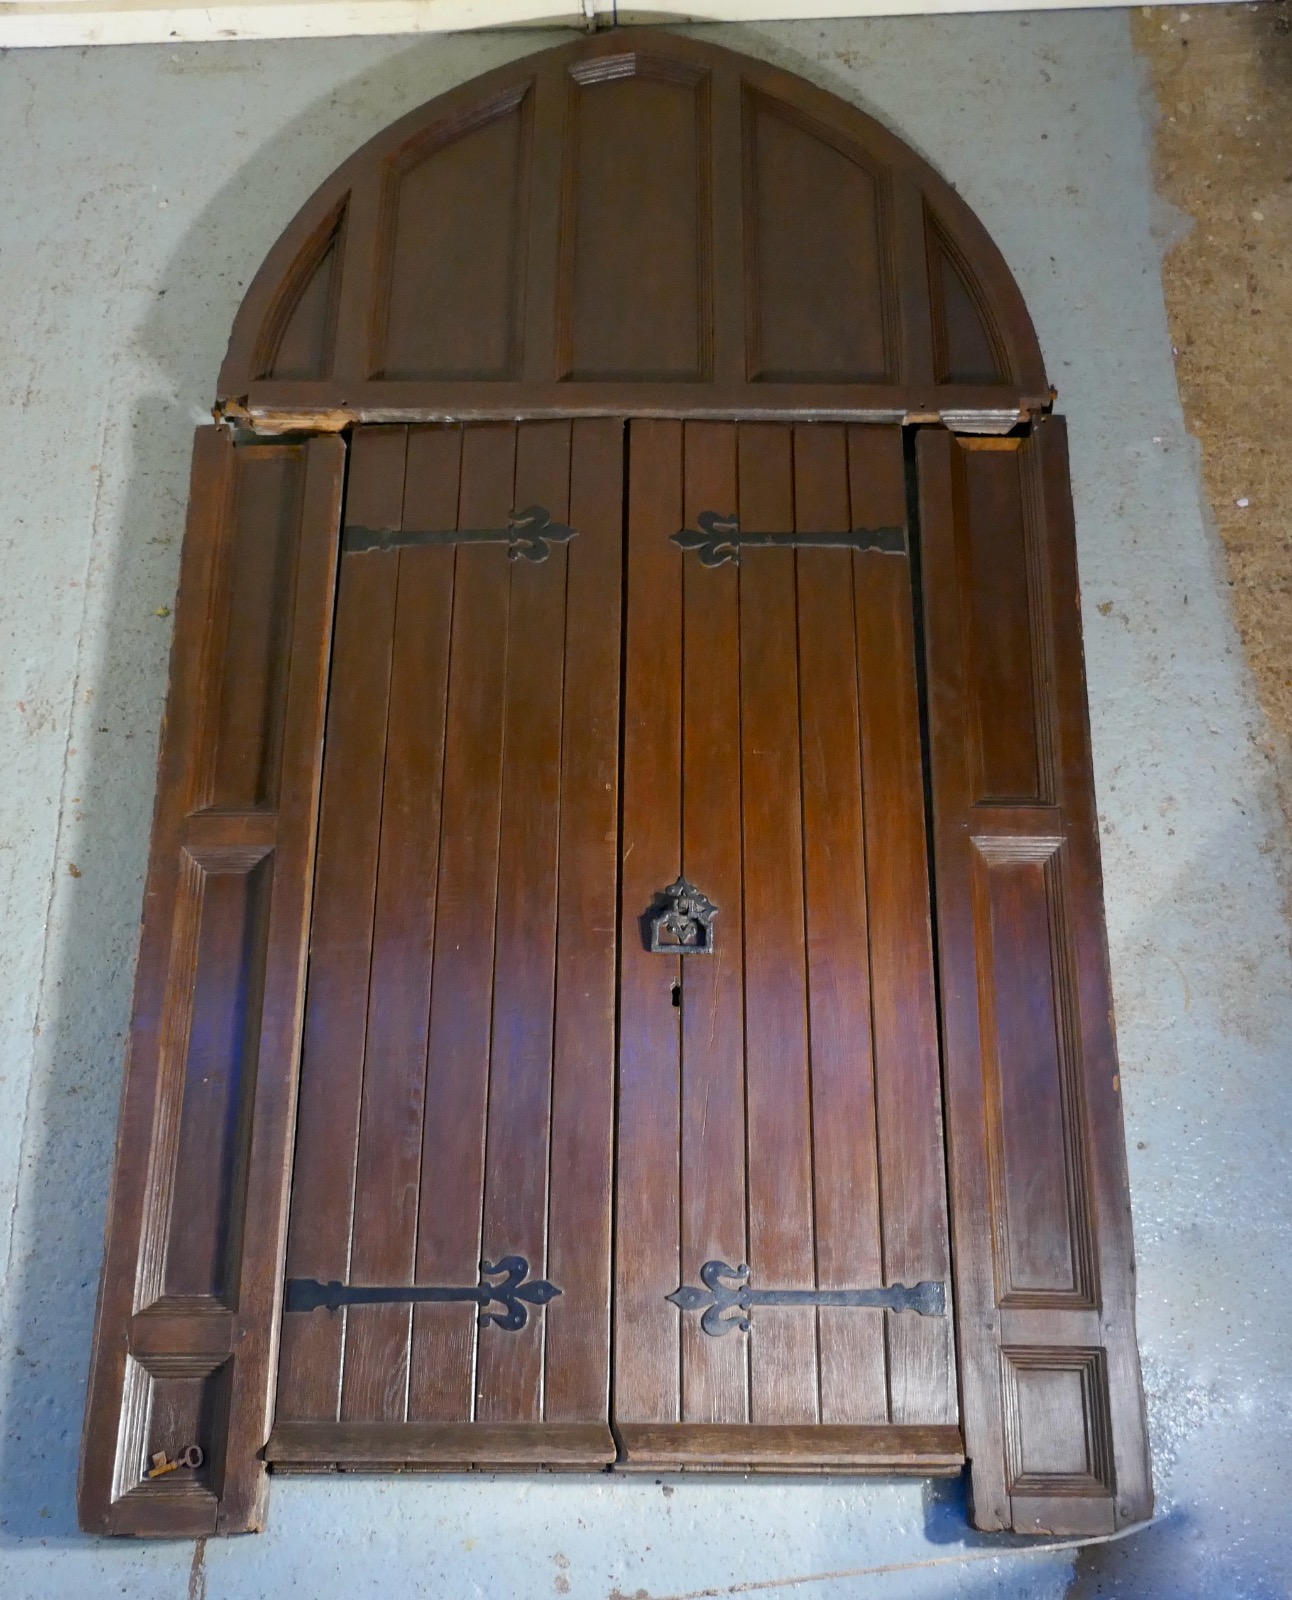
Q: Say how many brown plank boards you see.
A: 10